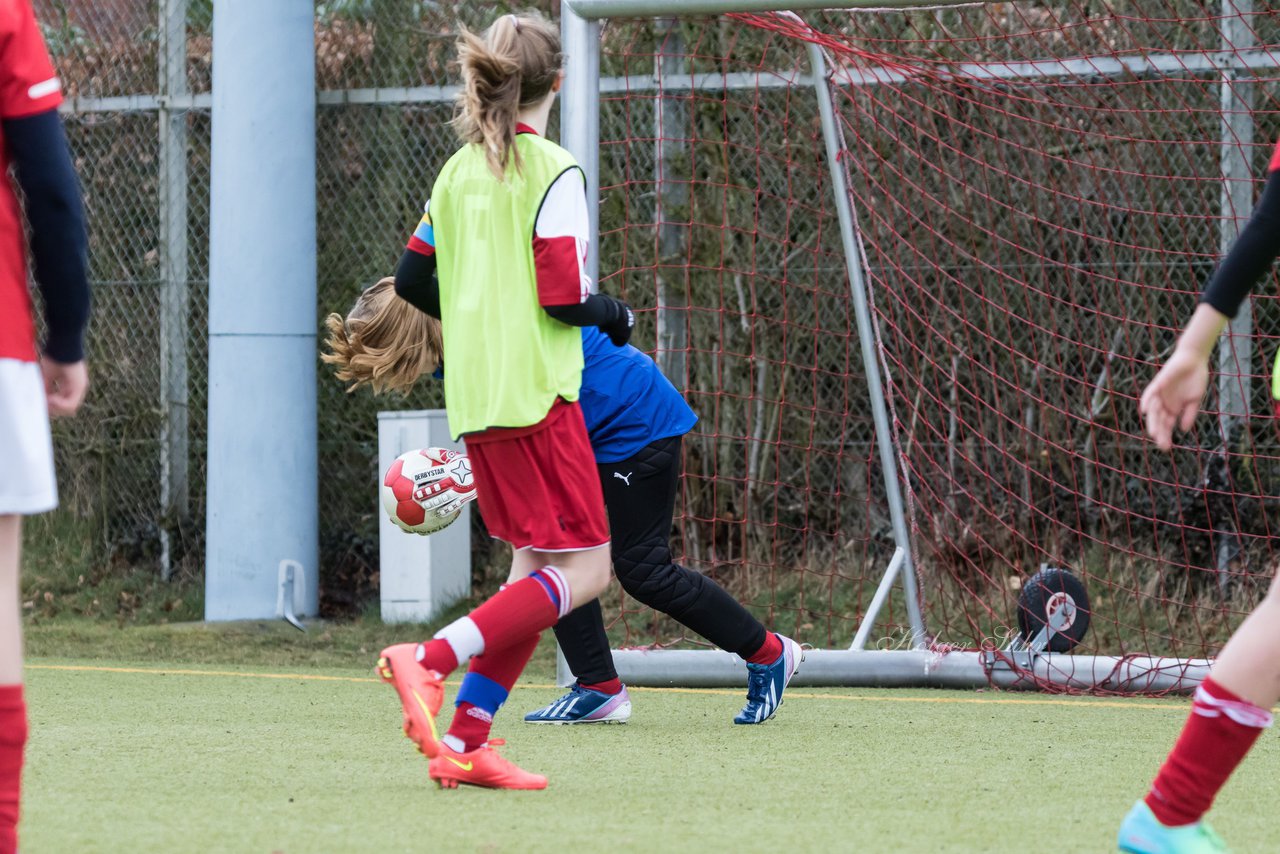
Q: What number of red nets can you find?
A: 1